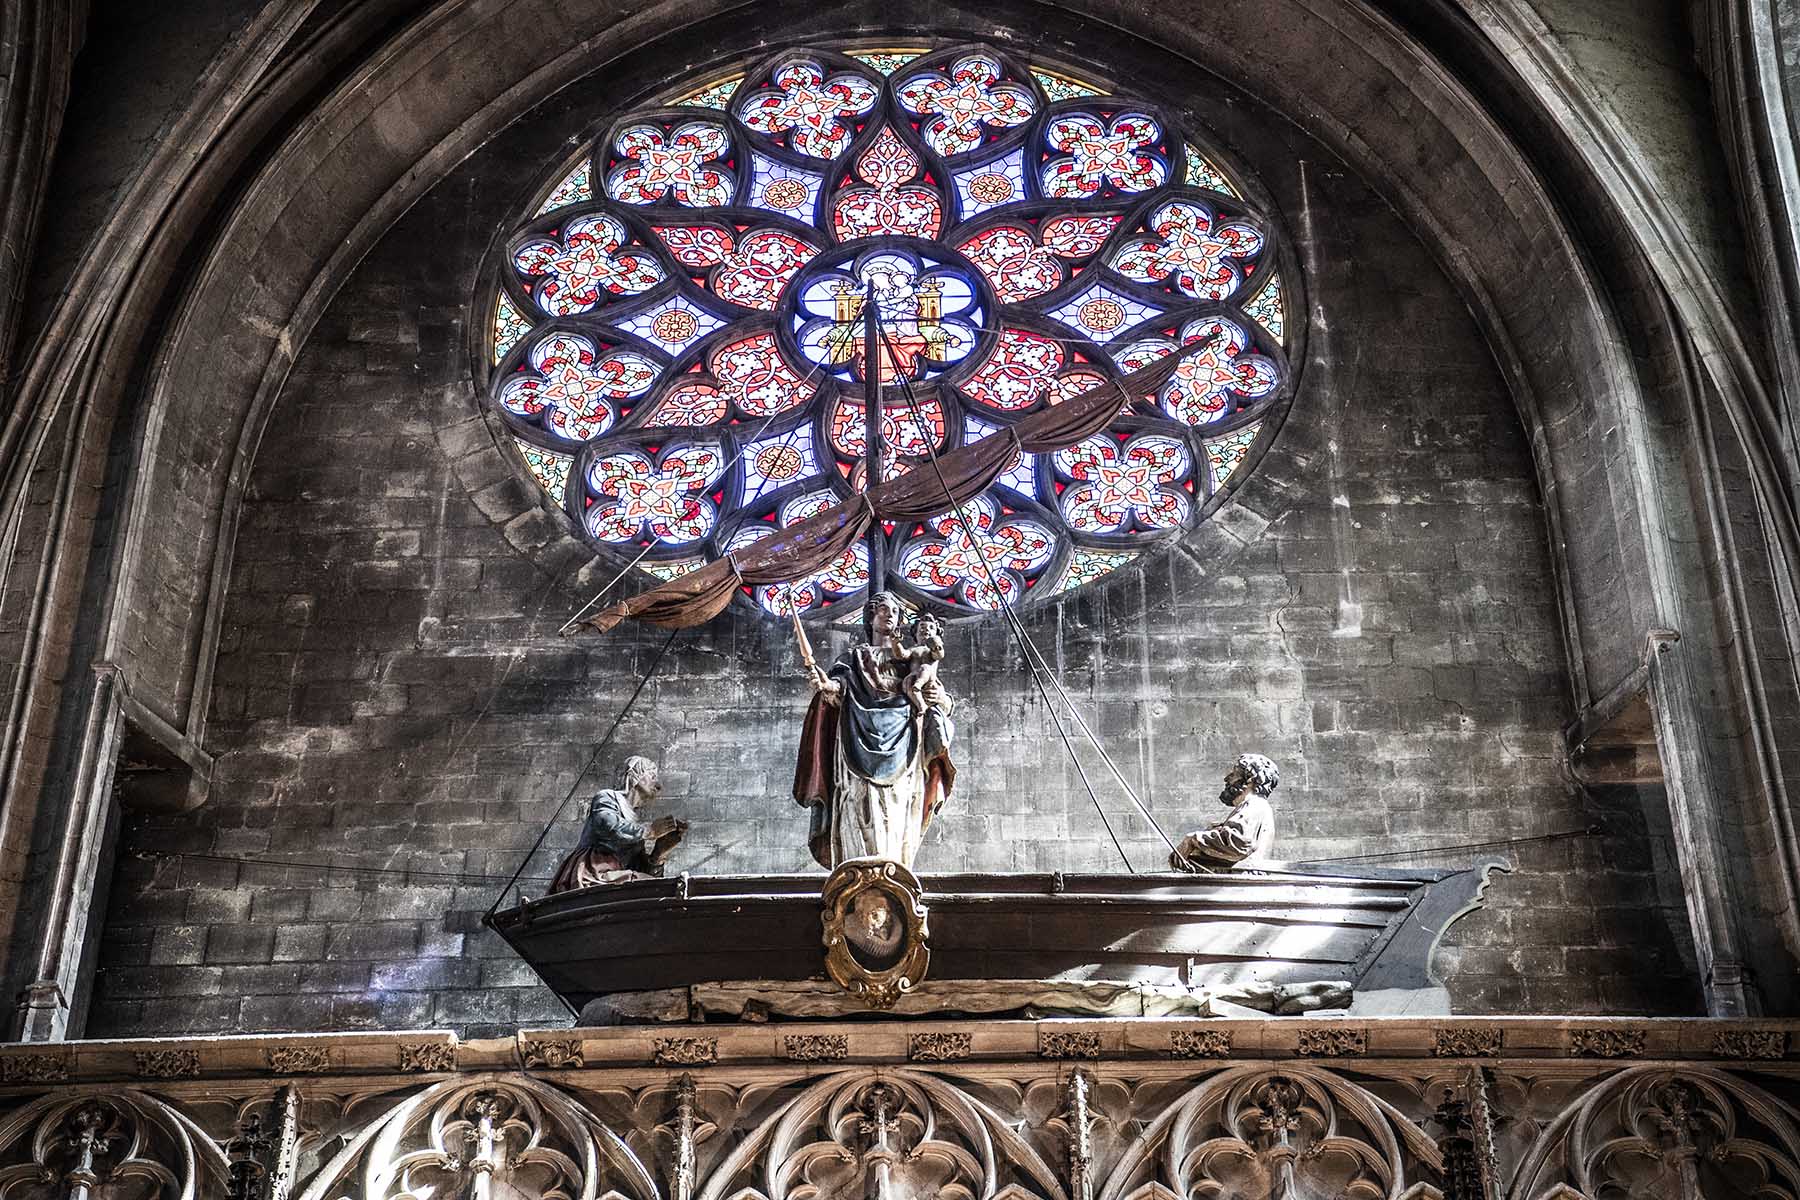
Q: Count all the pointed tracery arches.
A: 5